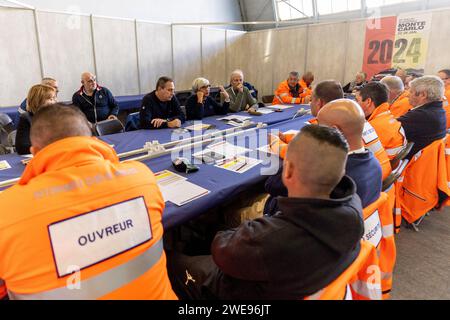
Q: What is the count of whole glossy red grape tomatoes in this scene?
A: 0